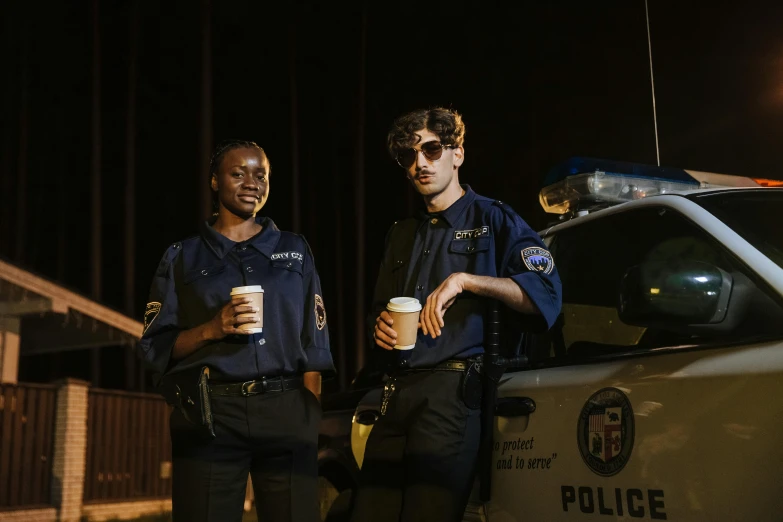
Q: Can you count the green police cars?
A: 0